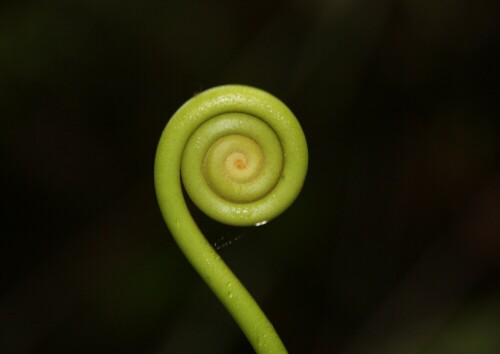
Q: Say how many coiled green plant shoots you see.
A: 1